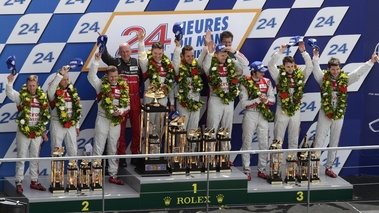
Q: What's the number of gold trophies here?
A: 13